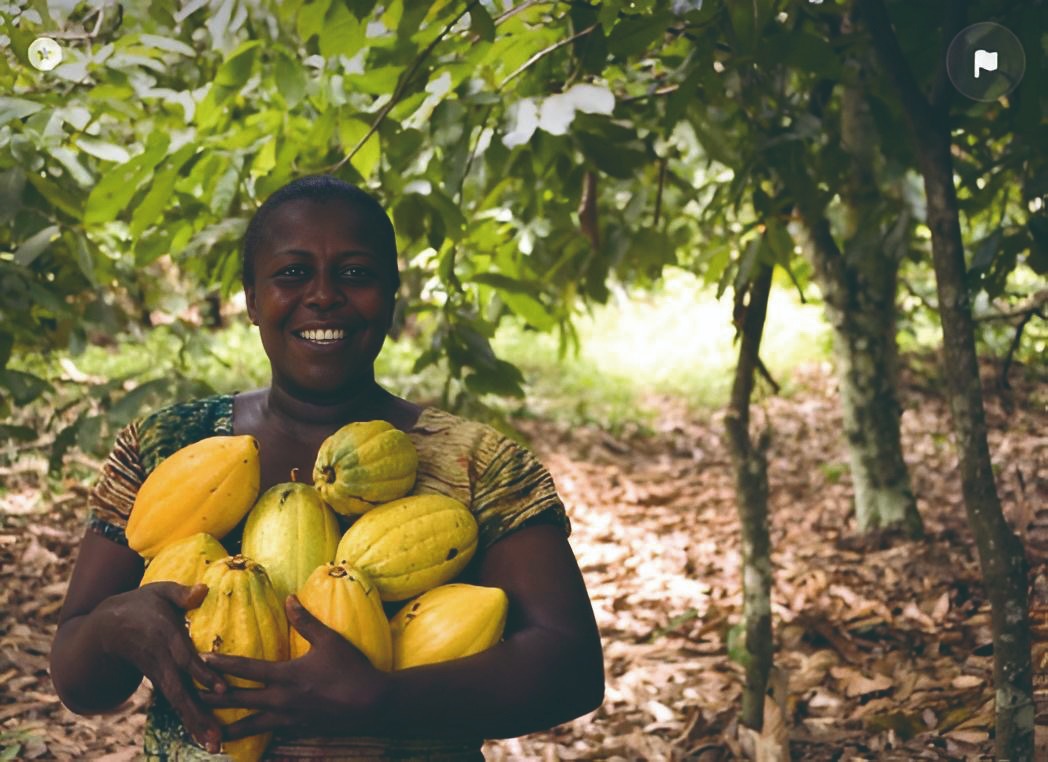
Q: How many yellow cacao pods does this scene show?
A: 8